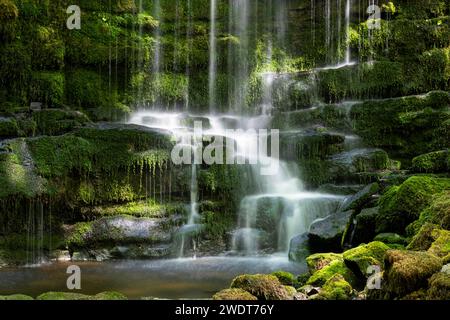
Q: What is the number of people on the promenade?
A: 0